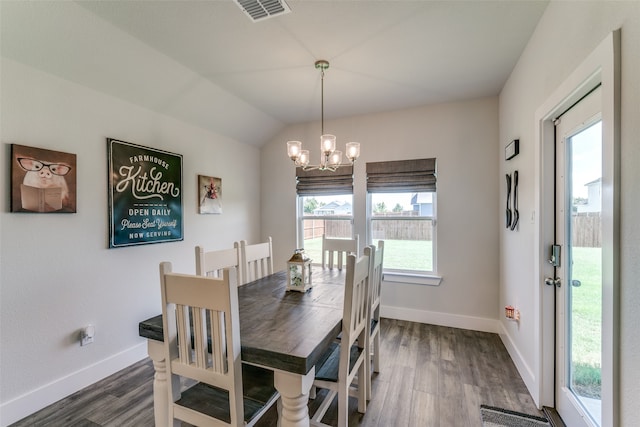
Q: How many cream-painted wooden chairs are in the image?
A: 6